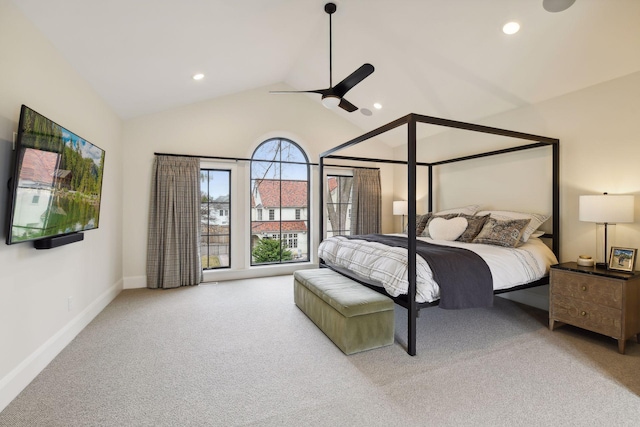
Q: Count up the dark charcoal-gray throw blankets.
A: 1